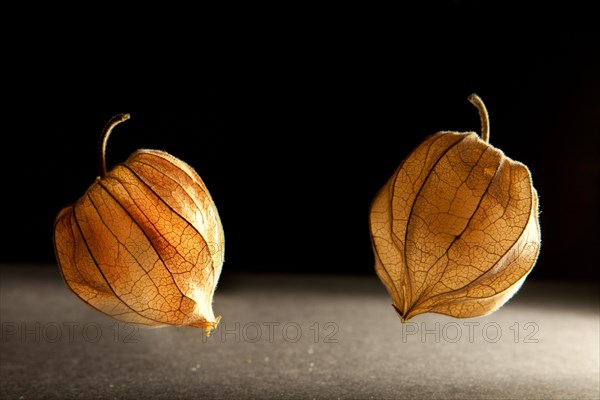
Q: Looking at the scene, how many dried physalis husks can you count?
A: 2